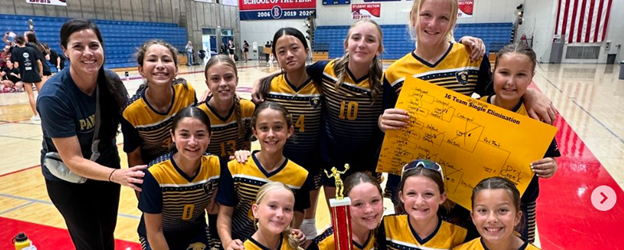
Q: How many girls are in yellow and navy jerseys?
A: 12